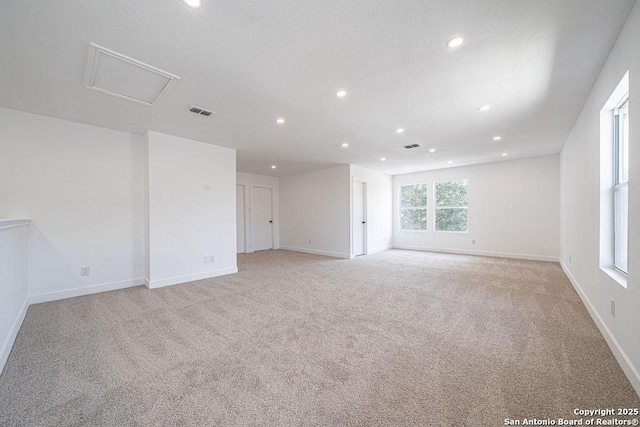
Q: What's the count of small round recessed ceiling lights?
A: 14